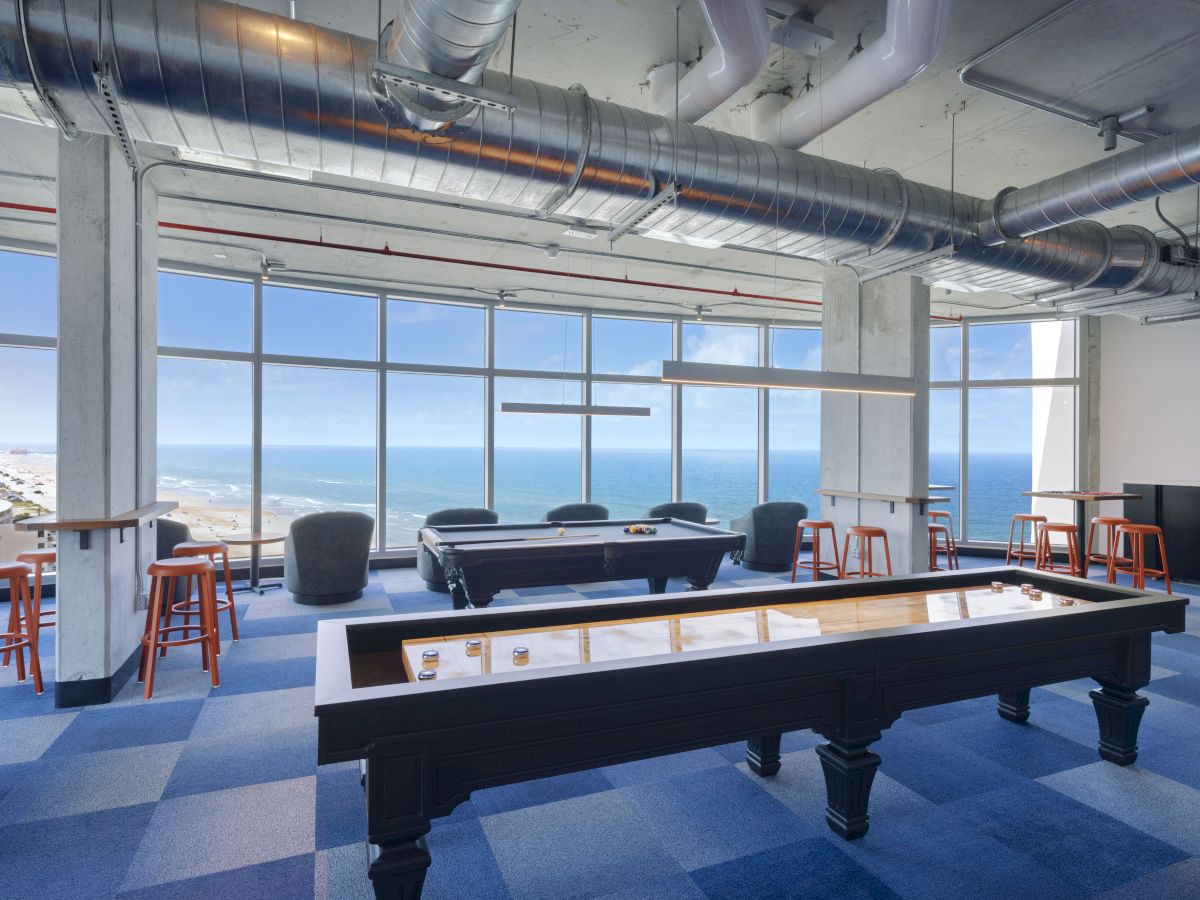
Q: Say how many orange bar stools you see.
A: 12